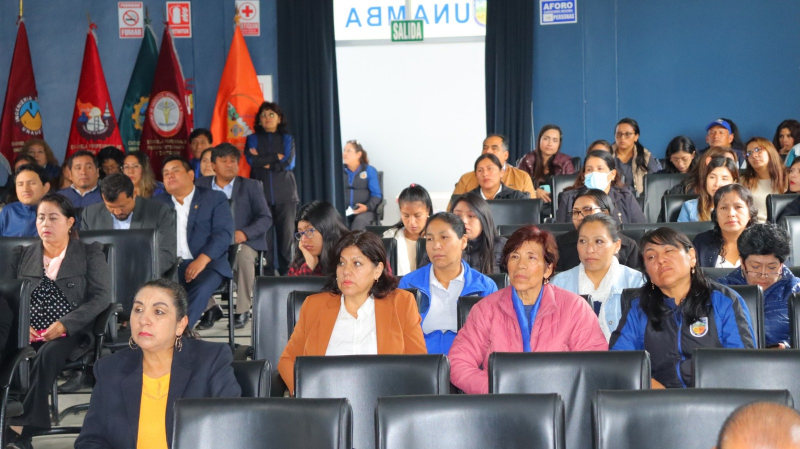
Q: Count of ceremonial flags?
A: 5